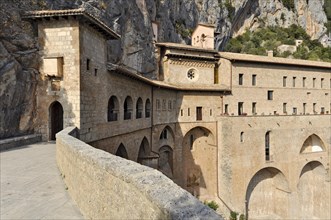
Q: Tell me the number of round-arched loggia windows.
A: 4